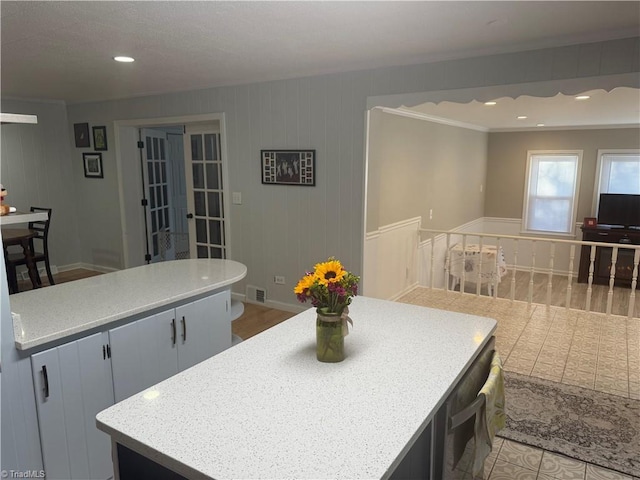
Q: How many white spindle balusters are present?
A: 12